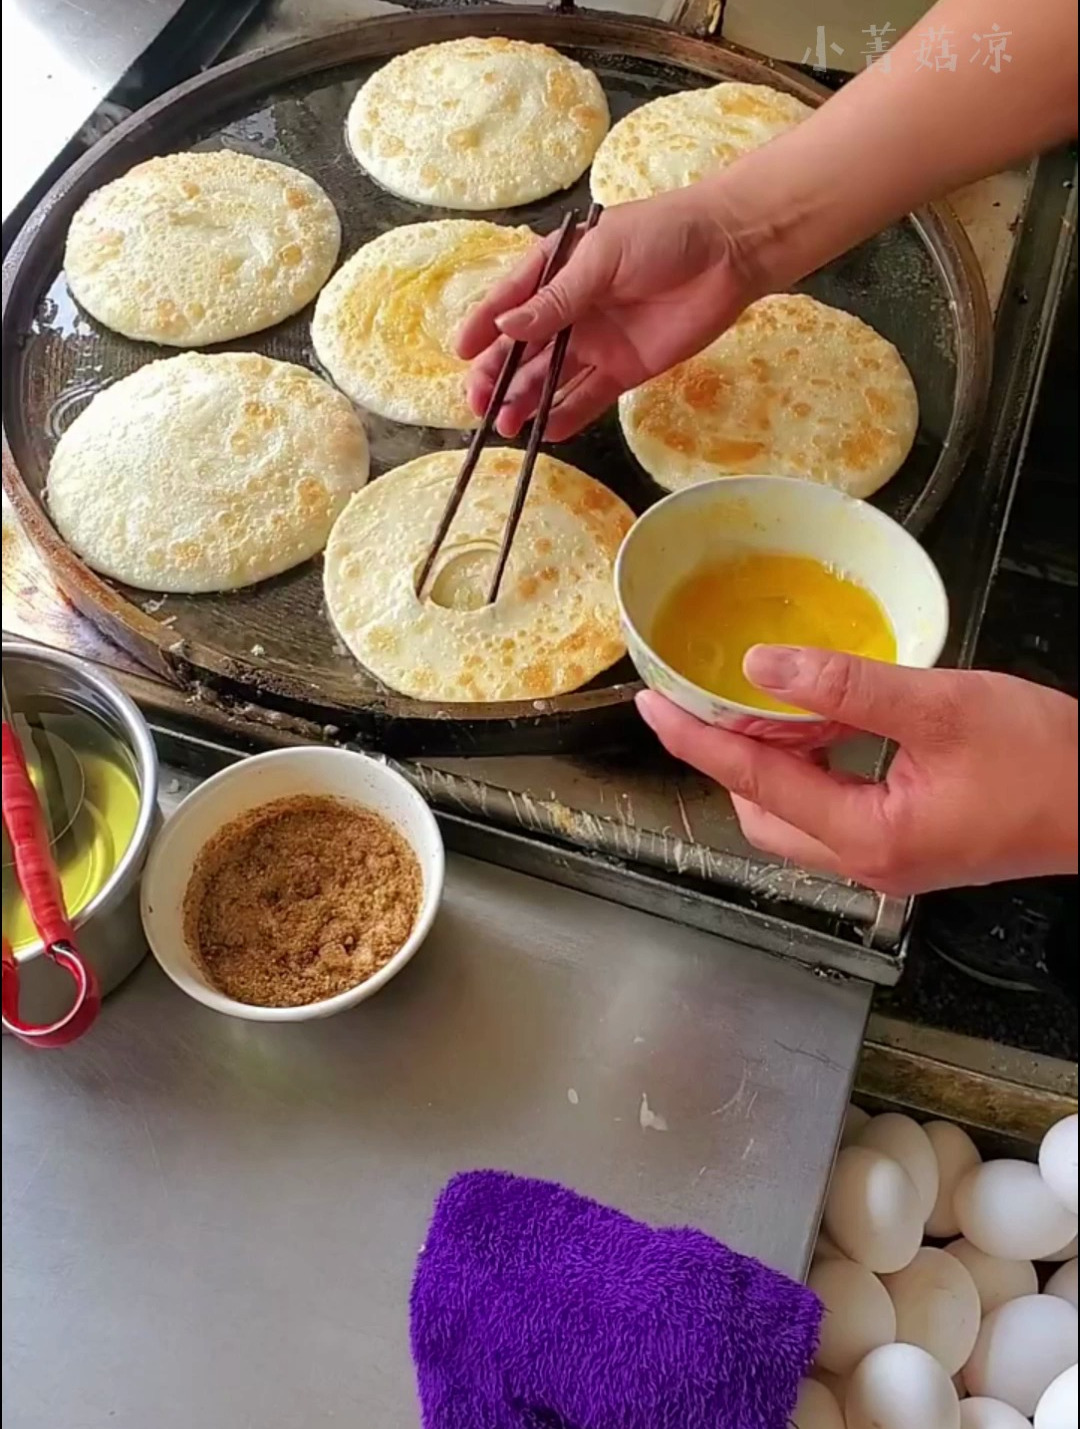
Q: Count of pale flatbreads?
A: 7